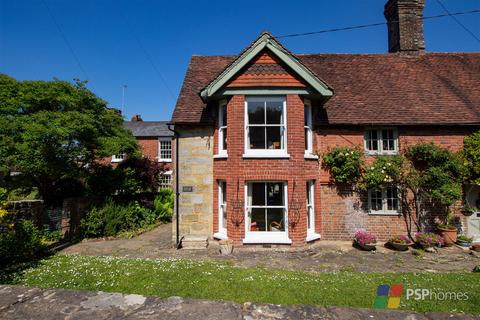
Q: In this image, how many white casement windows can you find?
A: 2